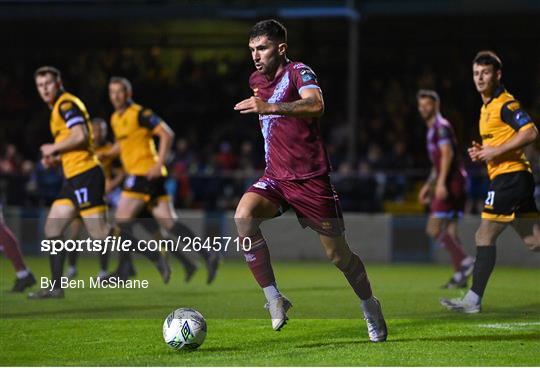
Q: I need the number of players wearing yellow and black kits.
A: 4